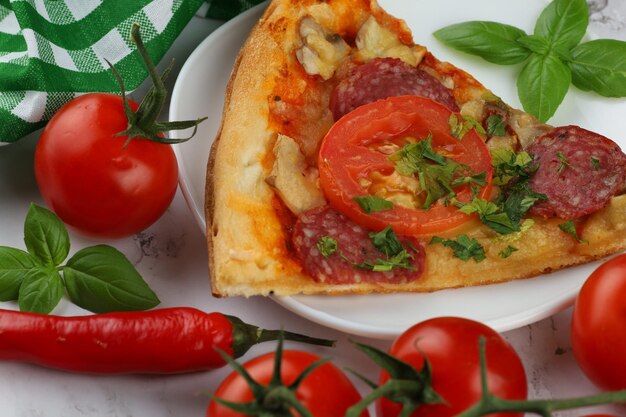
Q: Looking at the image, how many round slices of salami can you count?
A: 3